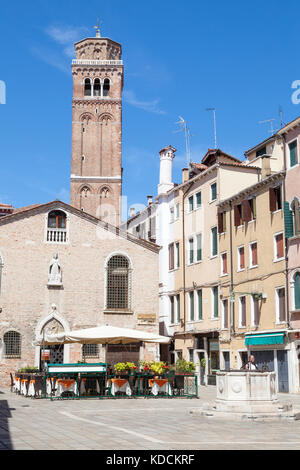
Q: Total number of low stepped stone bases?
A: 1